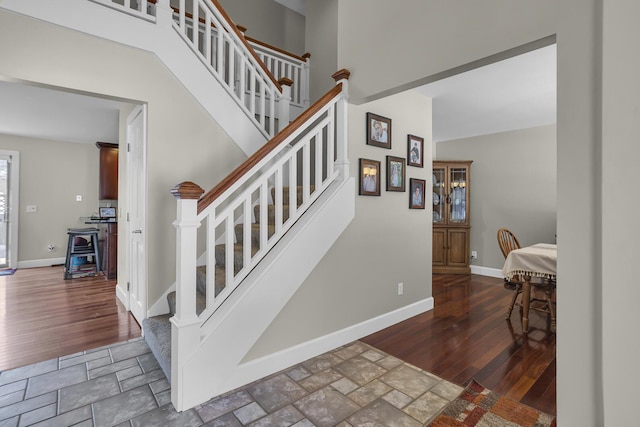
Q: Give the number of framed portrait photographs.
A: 5